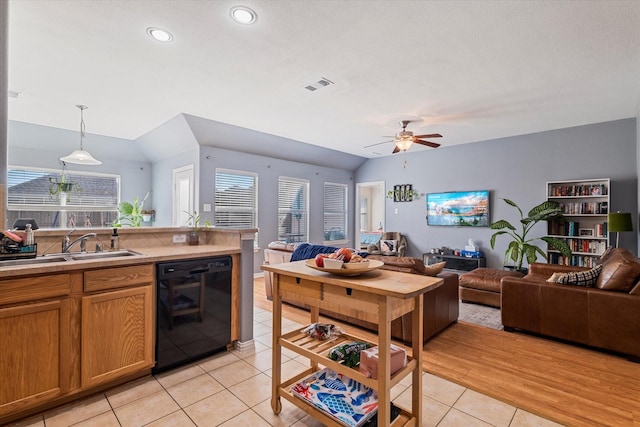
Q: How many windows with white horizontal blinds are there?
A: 4